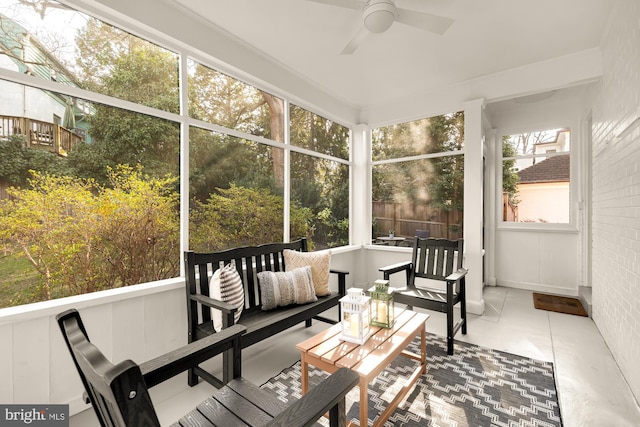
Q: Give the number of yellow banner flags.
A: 0